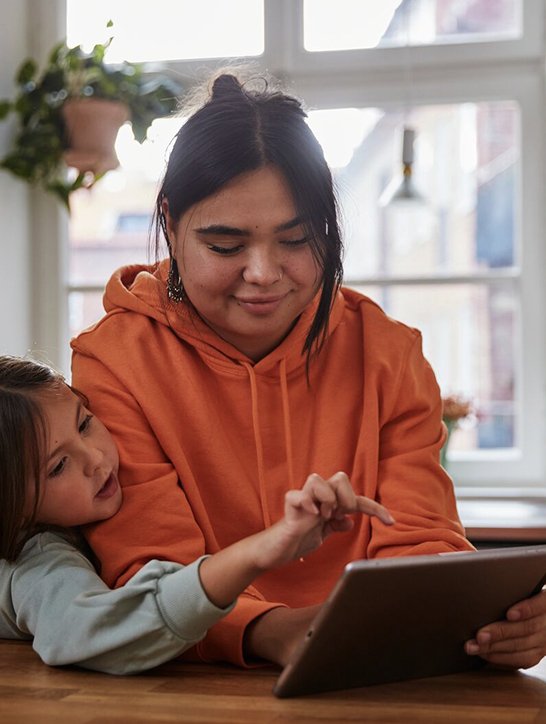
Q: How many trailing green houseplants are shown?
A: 1